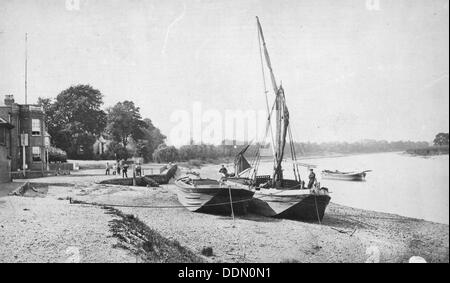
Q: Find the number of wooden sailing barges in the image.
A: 2